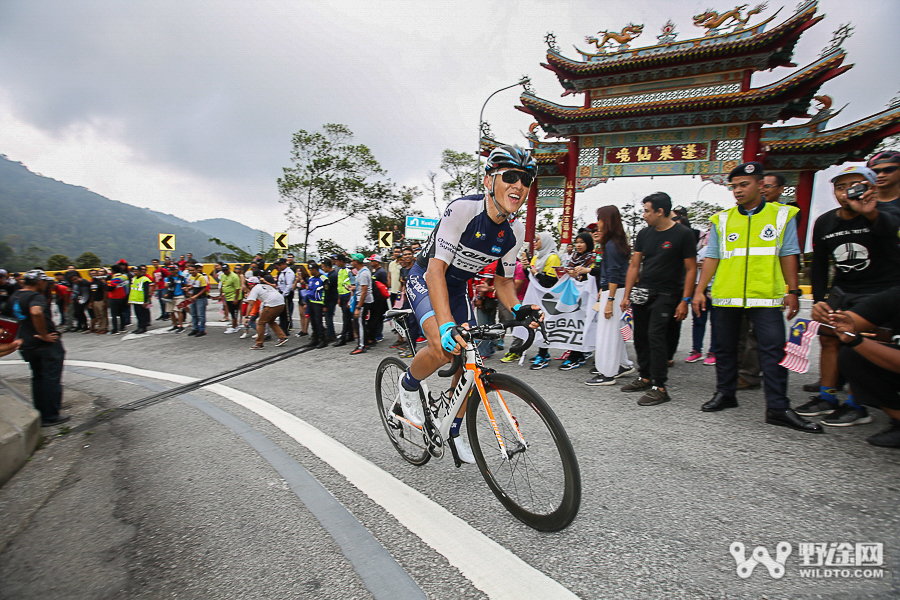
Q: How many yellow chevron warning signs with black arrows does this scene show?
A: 3